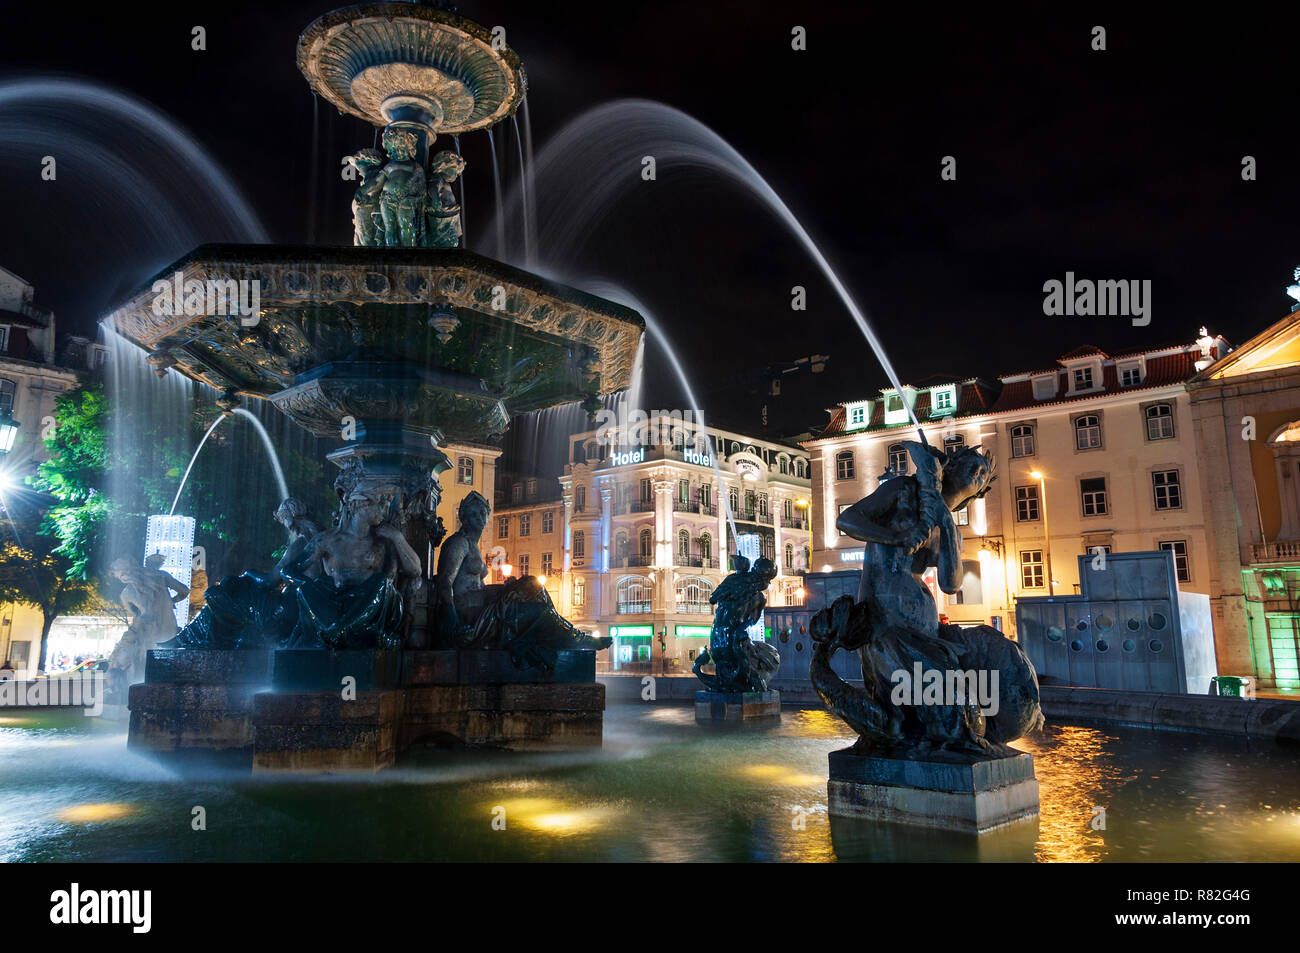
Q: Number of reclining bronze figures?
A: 3